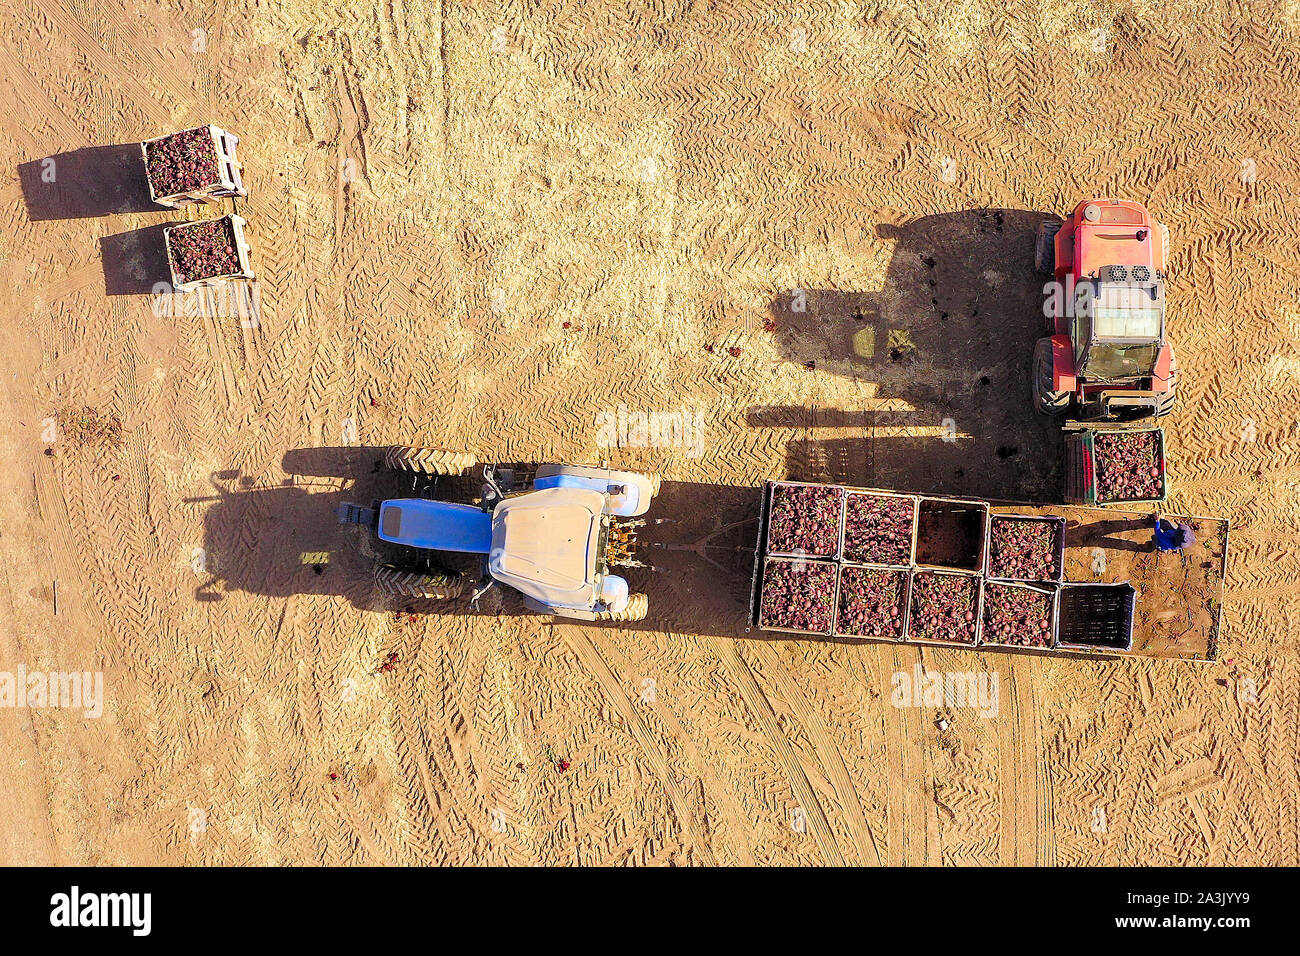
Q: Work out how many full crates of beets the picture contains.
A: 10